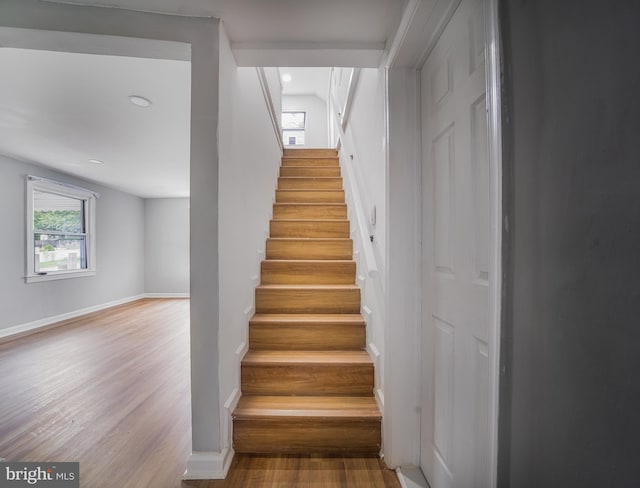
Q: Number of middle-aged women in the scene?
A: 0